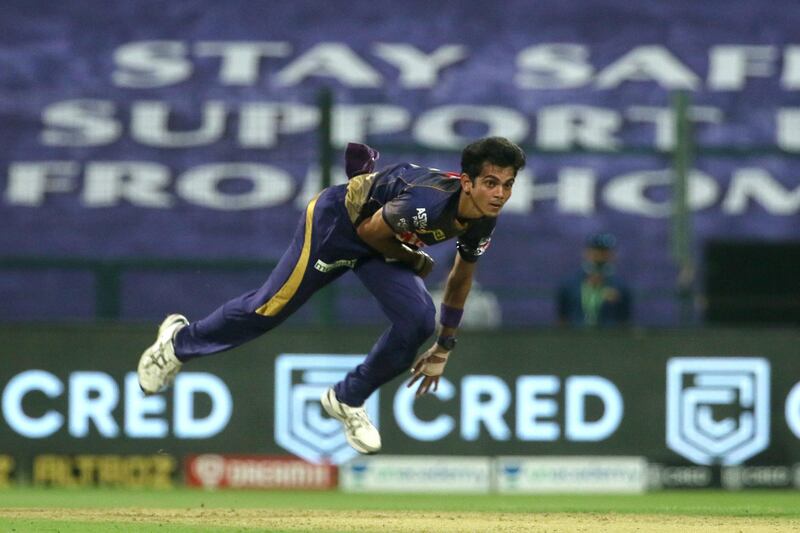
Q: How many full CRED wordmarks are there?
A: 2